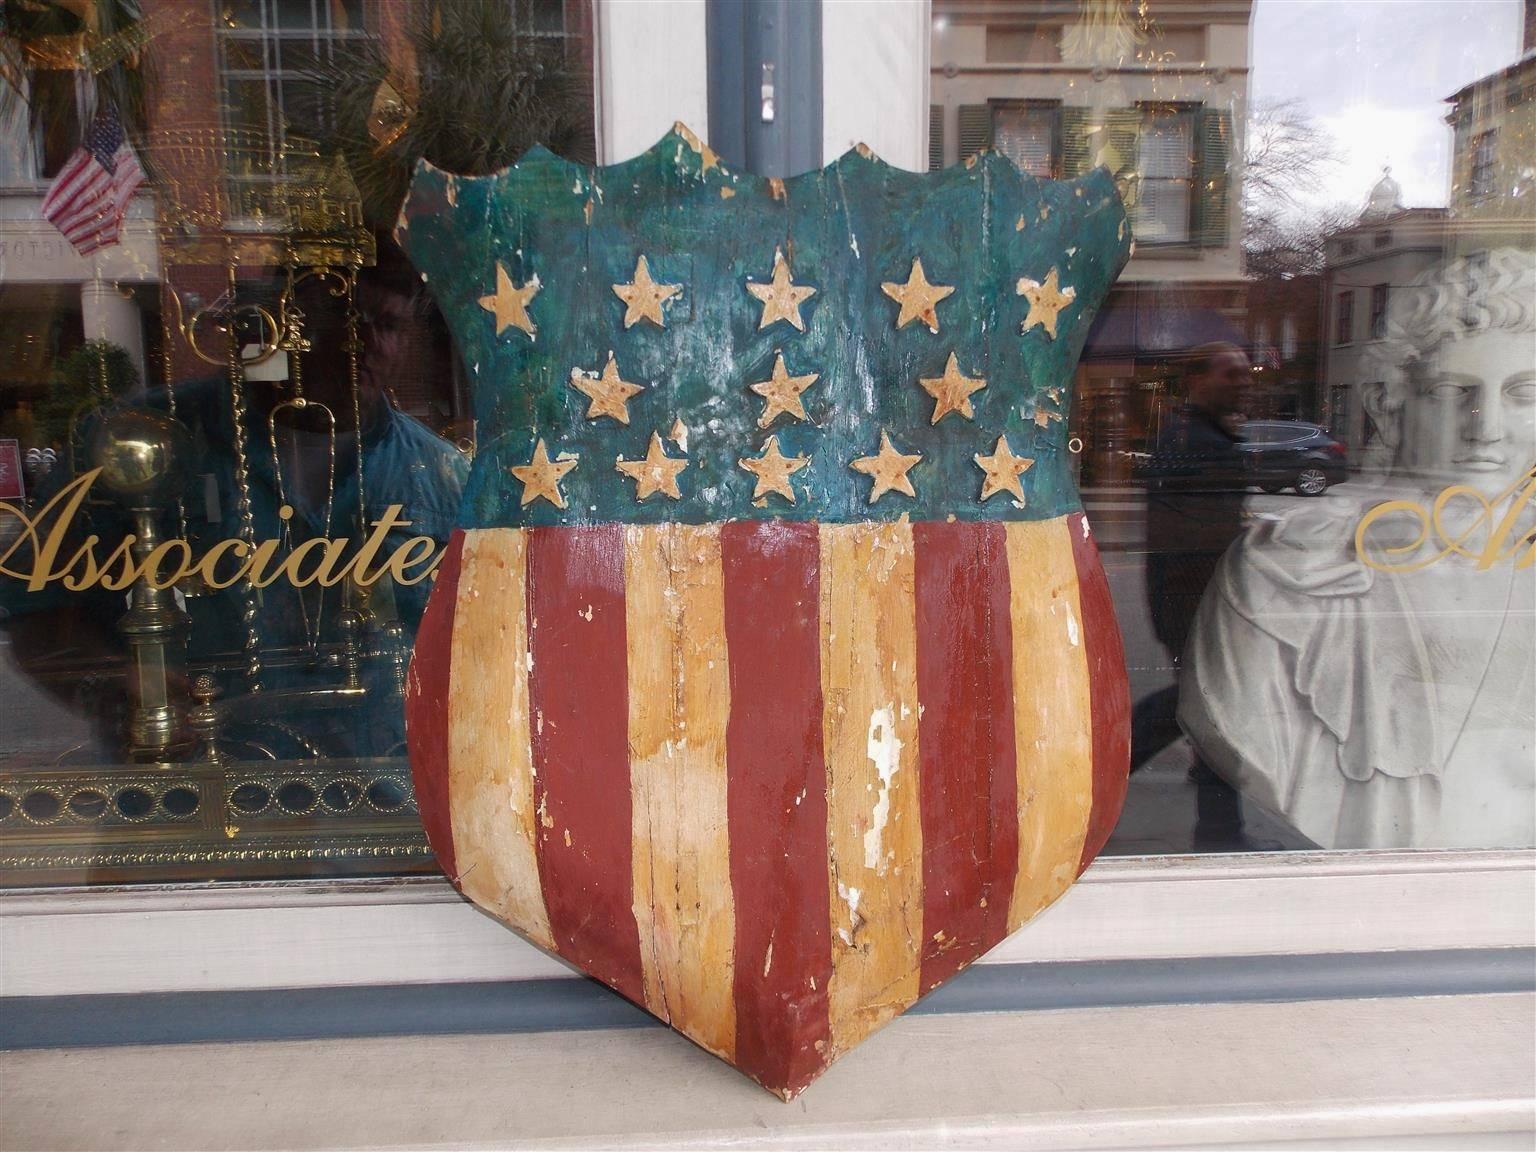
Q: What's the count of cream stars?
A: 13